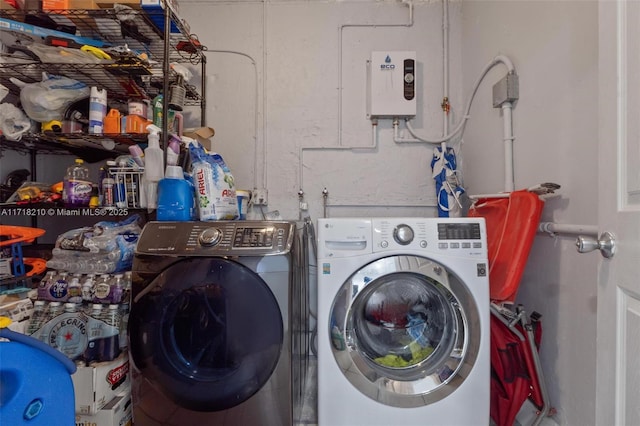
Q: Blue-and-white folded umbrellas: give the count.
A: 1